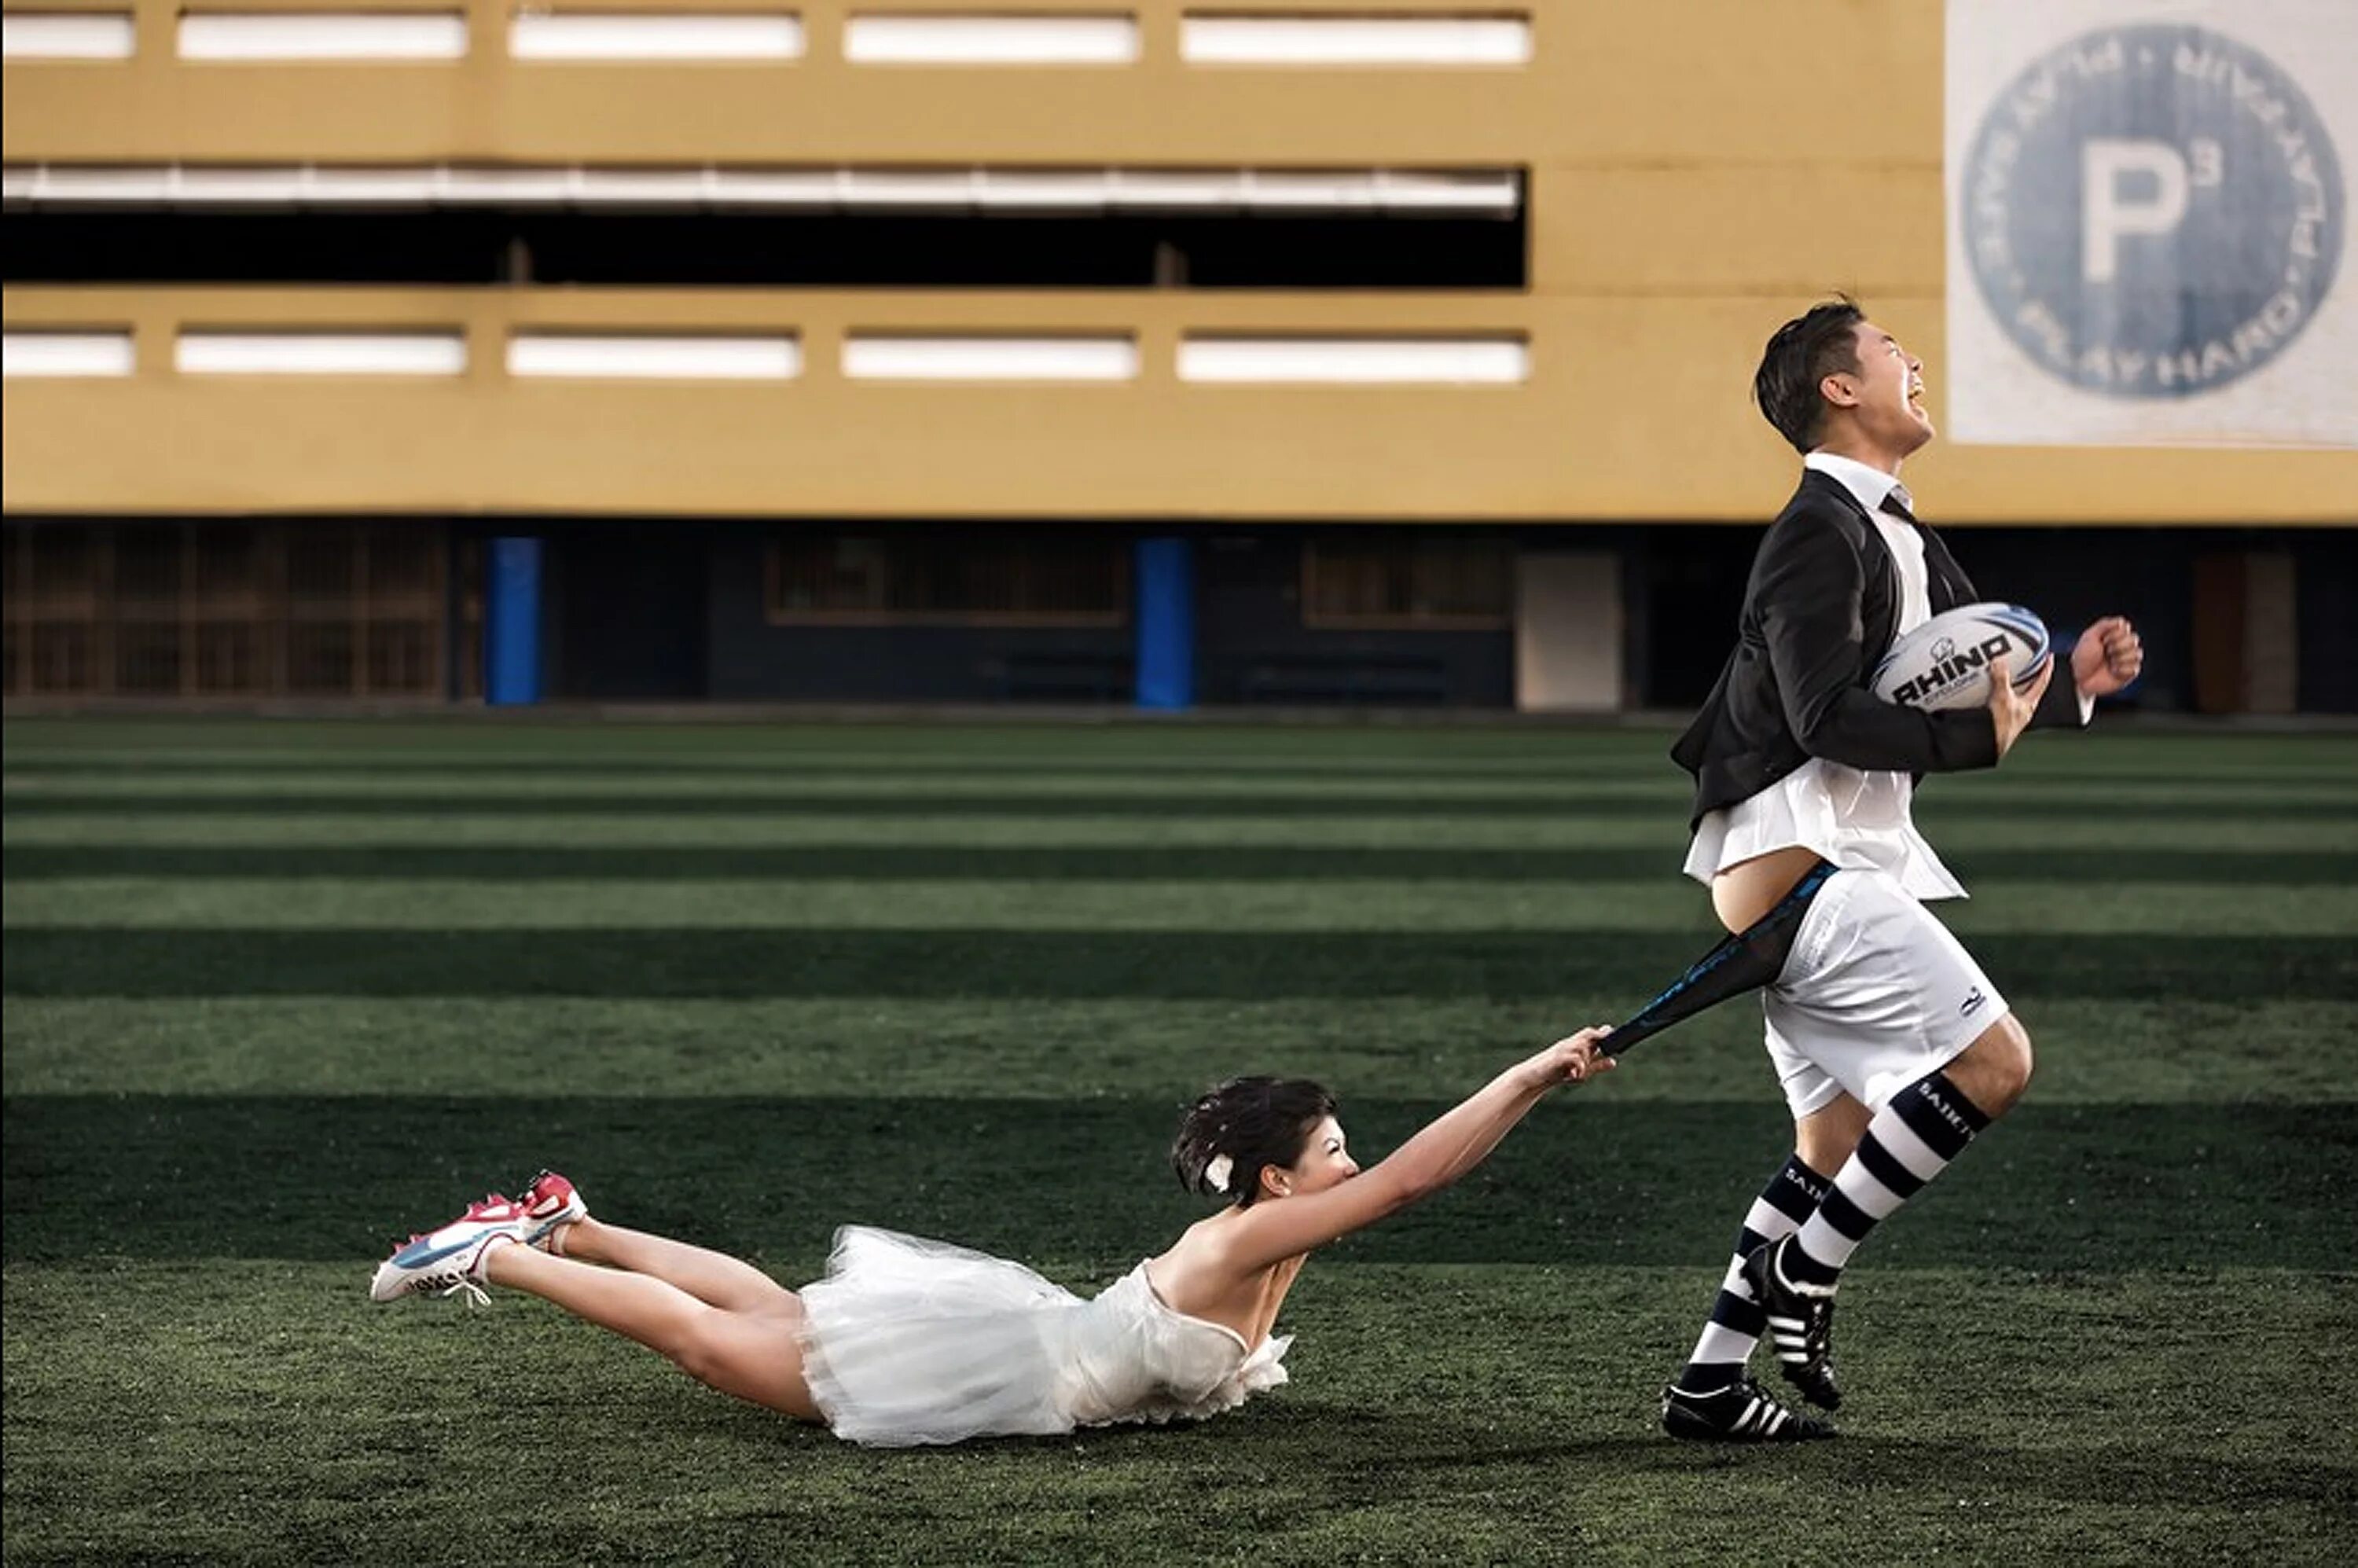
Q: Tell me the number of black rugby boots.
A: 2